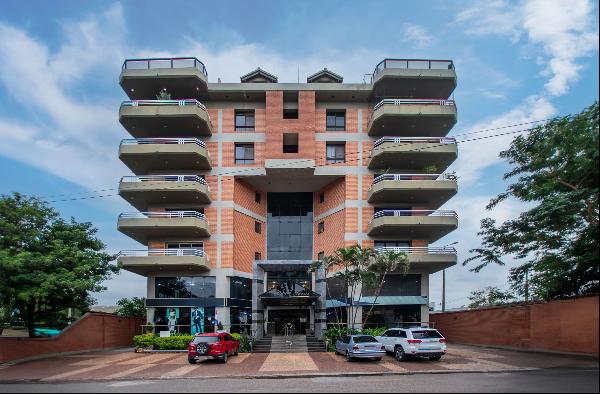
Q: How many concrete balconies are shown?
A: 12